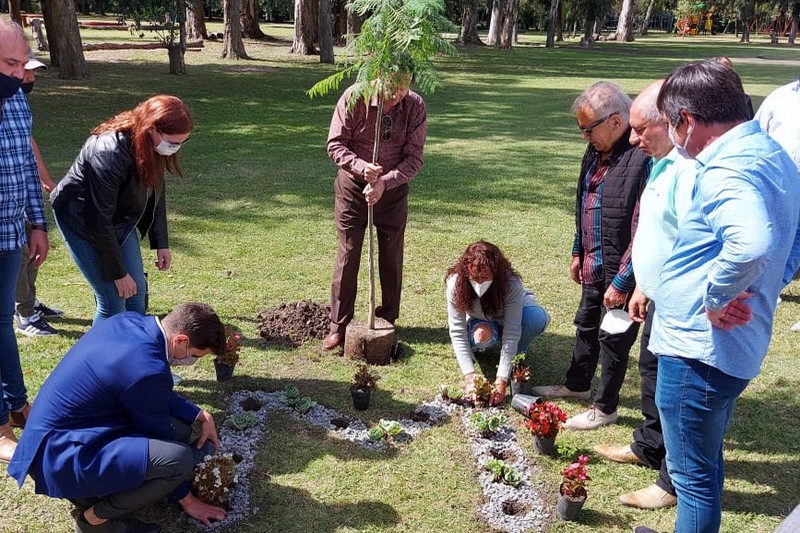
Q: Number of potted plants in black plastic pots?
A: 5